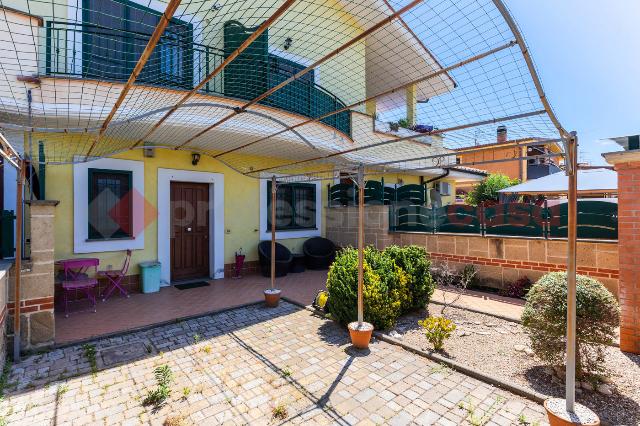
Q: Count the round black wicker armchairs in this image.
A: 2